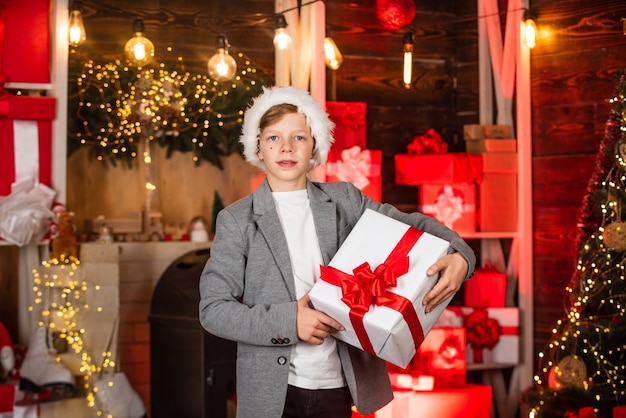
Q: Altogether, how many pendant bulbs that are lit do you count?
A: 7